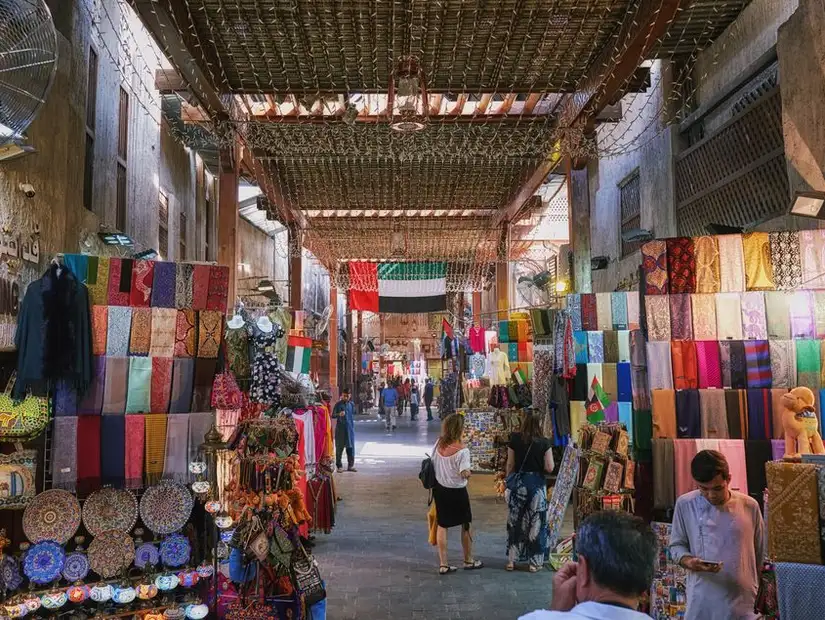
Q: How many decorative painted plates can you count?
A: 9